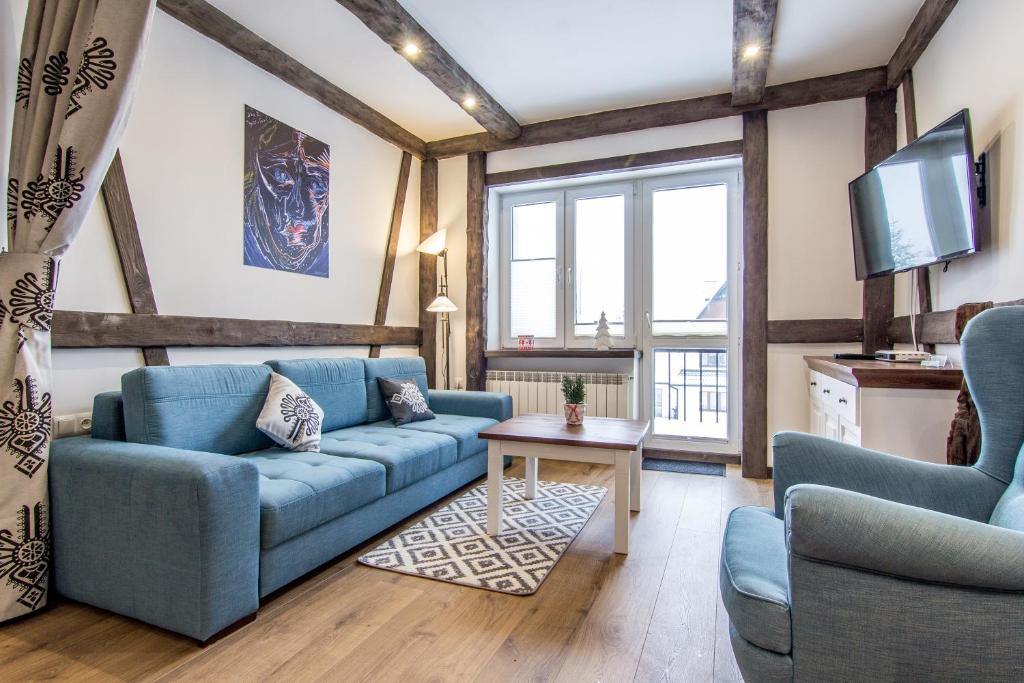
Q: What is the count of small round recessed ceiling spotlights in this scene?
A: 3